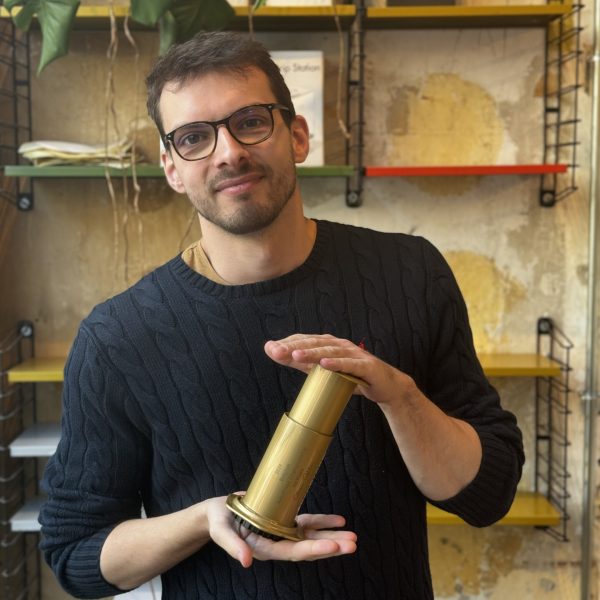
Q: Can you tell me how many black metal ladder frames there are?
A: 5